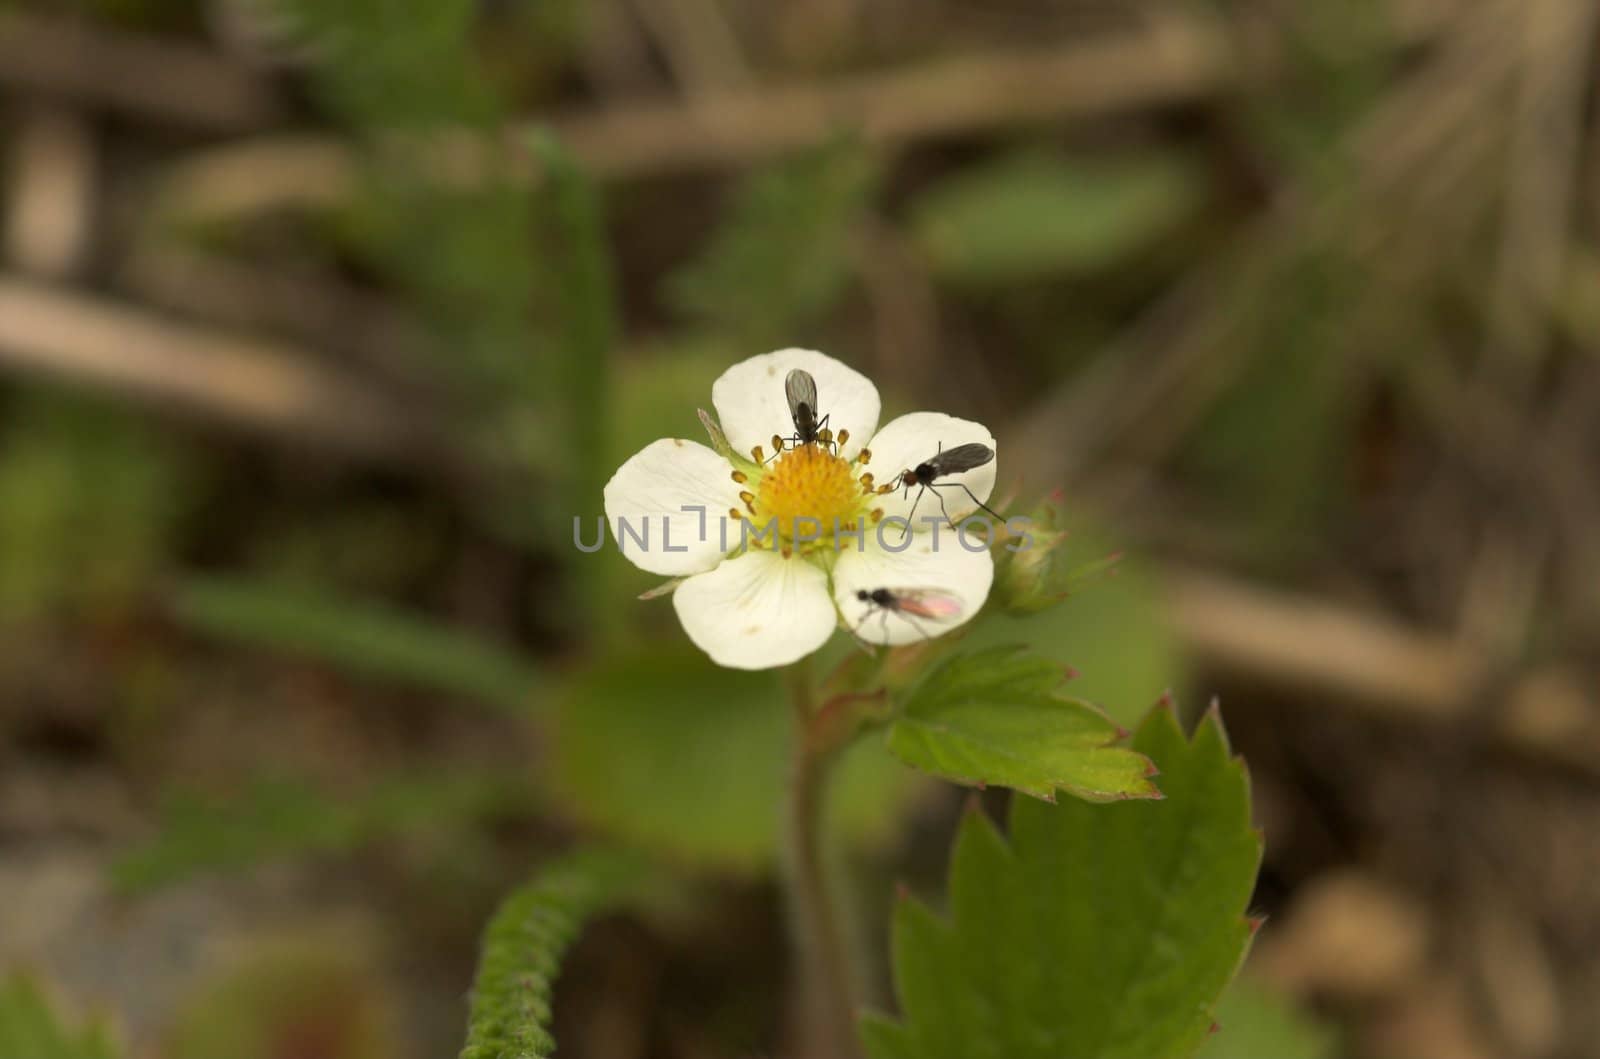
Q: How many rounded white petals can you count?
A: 5